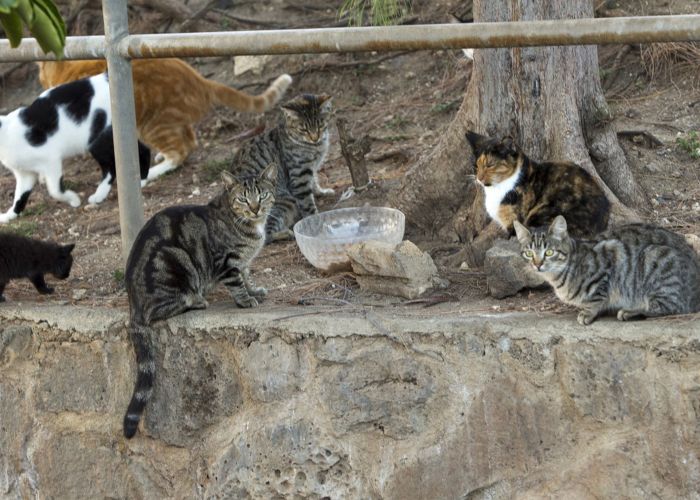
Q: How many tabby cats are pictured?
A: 3